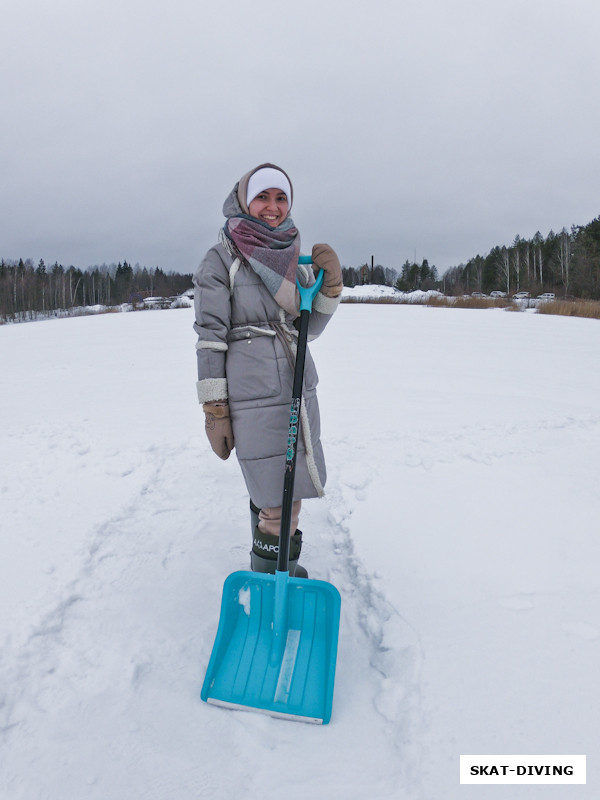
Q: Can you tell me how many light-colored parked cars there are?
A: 4